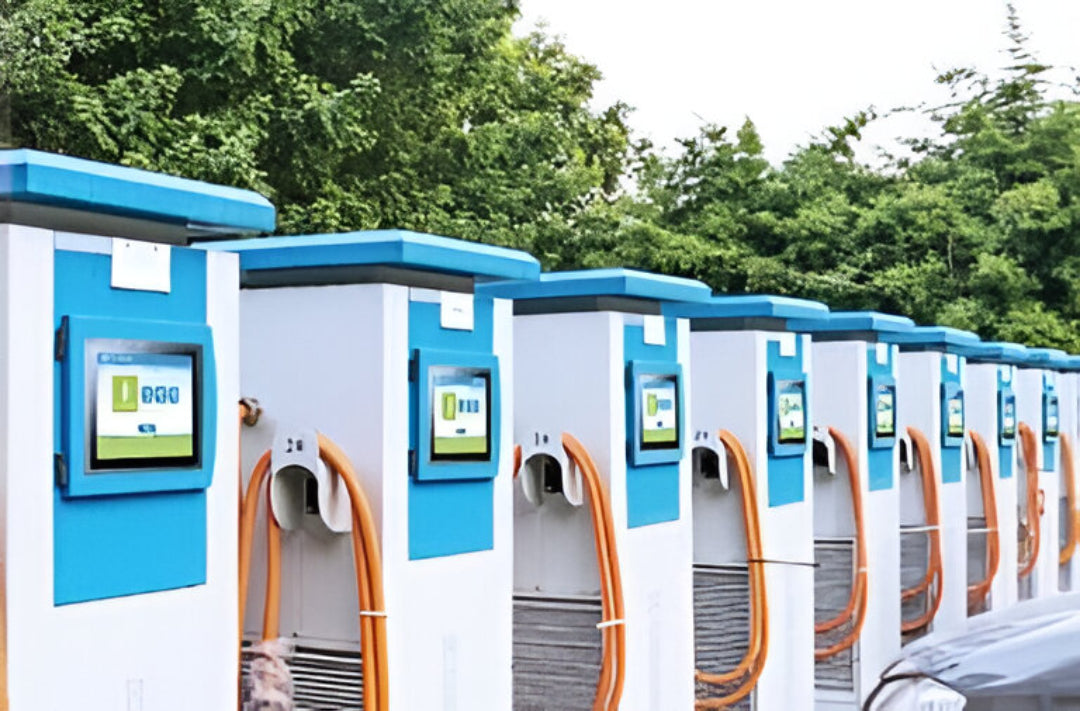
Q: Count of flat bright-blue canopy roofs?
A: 9